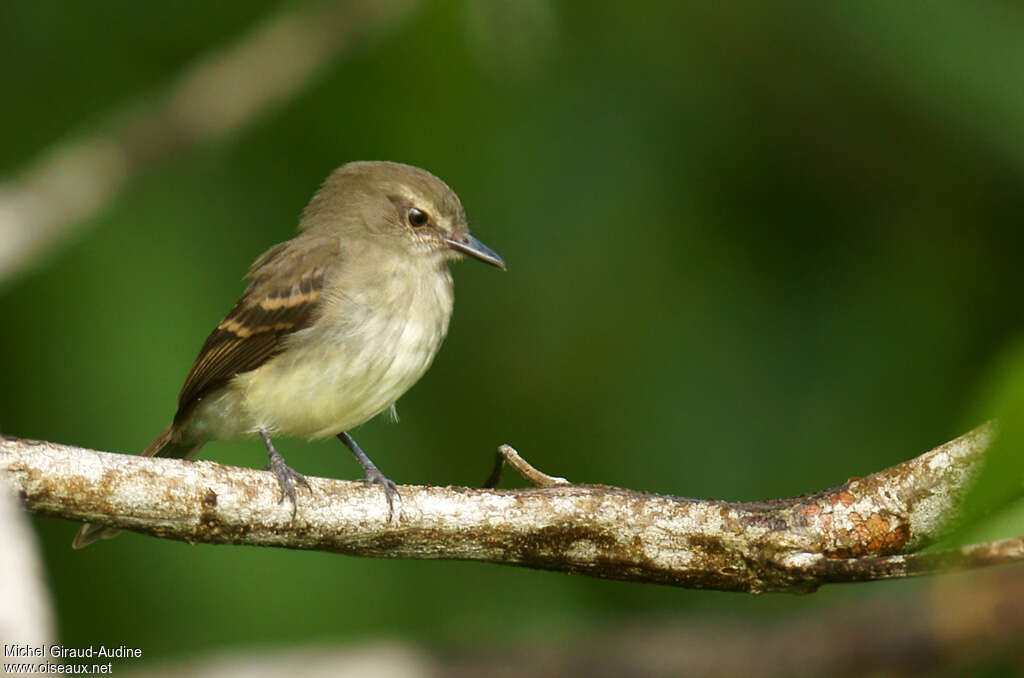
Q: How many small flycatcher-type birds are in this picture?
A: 1